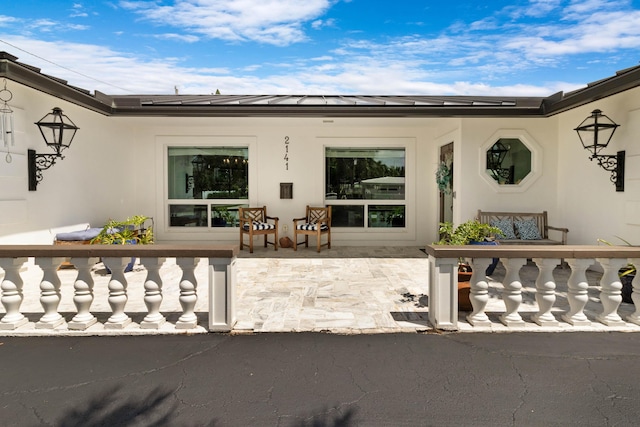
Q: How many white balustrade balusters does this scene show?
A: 12